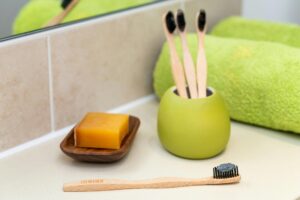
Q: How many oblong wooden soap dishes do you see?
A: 1